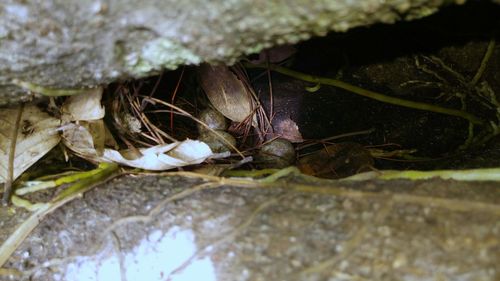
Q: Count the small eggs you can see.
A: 3